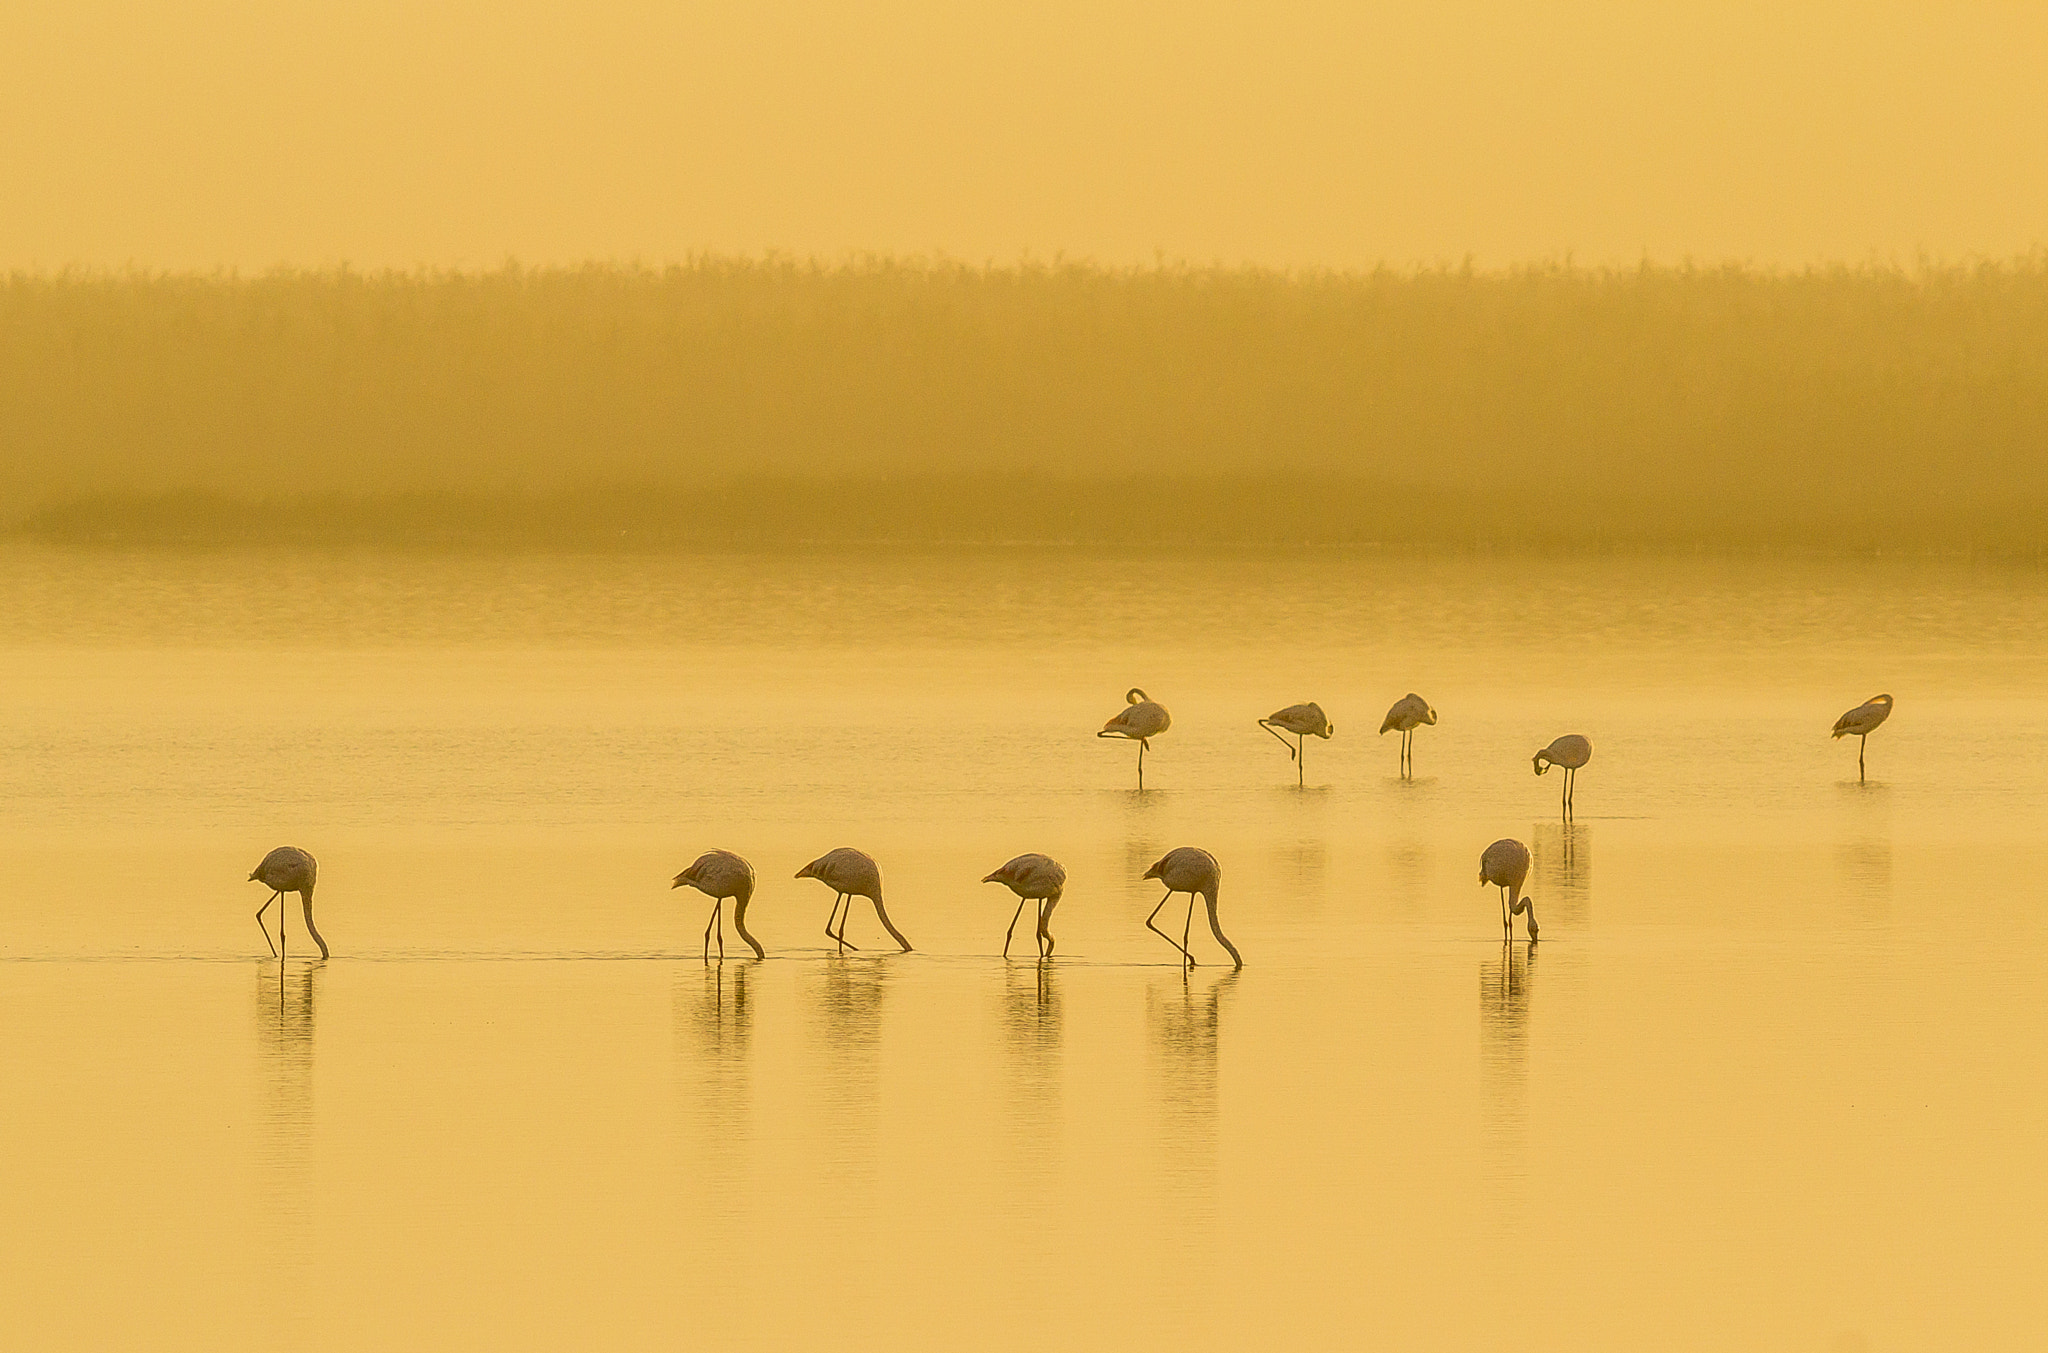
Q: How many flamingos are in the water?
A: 11